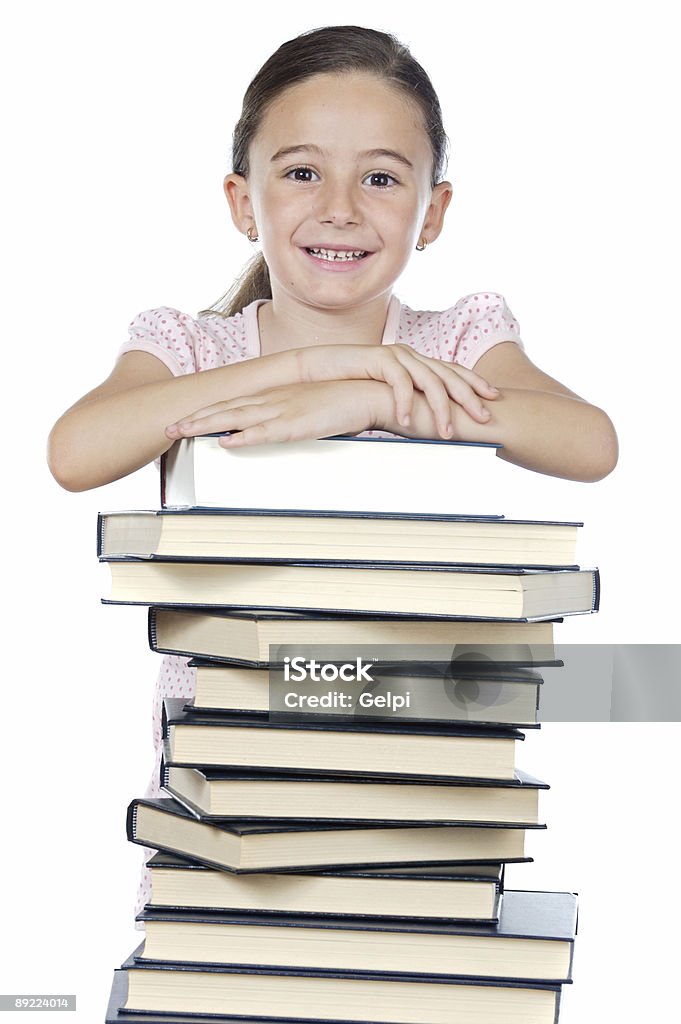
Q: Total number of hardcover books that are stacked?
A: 11